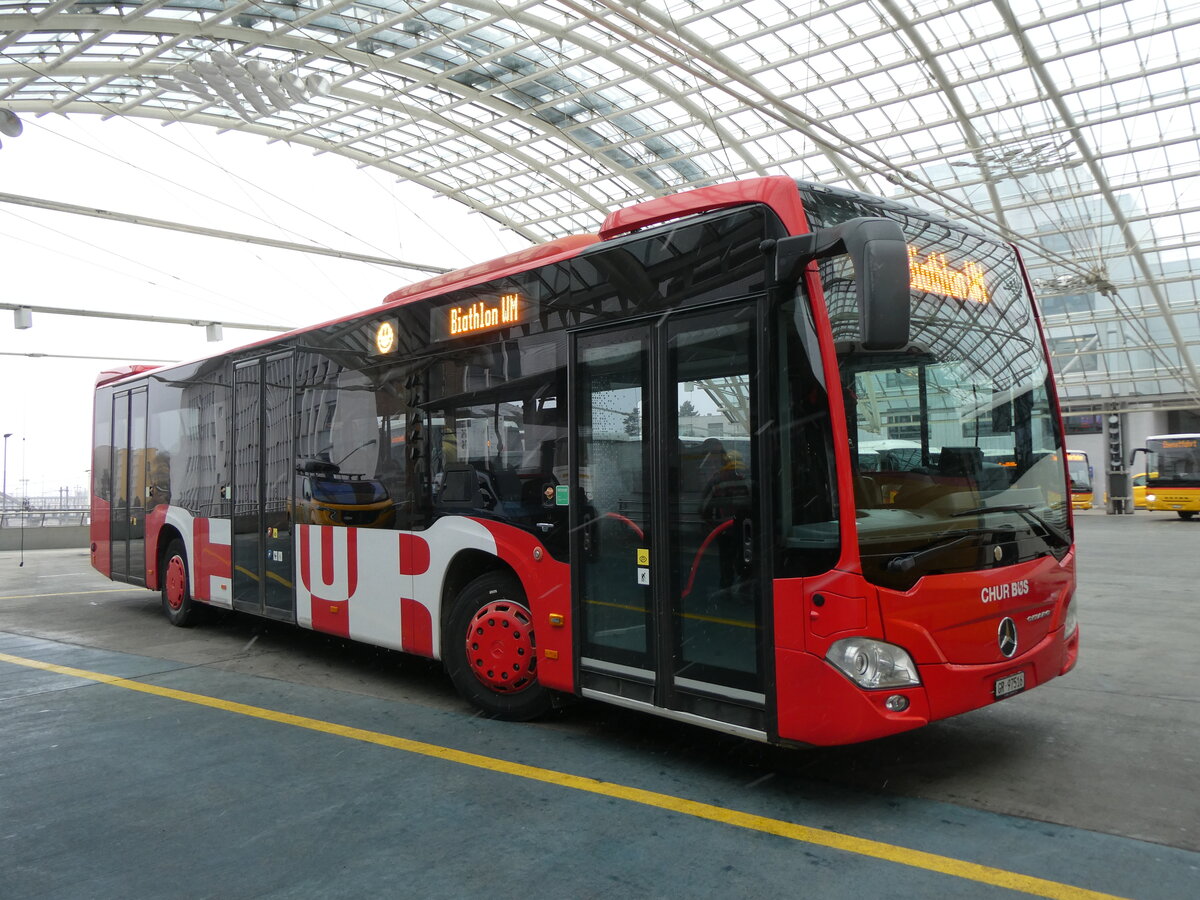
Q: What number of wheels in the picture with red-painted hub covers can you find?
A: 2